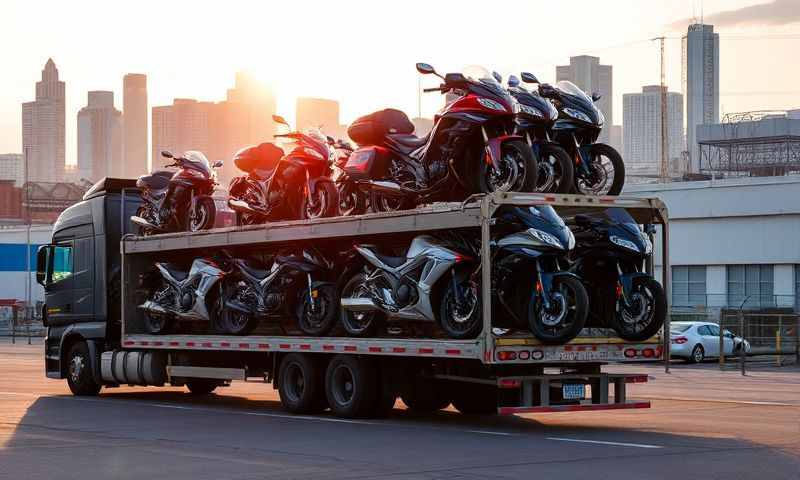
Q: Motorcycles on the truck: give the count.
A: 11